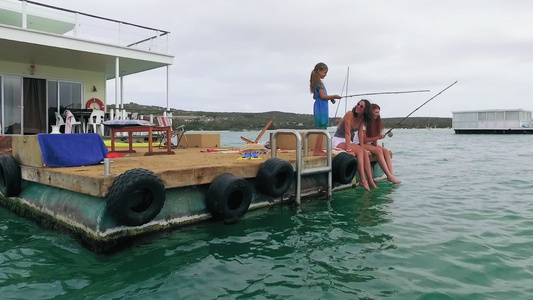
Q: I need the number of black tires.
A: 5